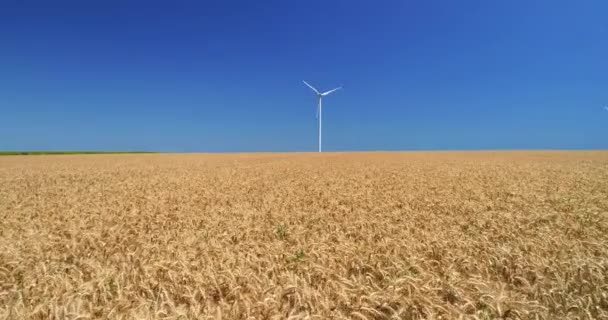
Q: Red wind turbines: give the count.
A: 0